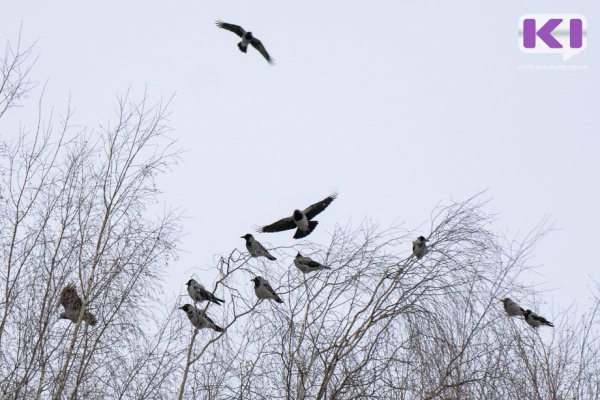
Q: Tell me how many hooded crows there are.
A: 11